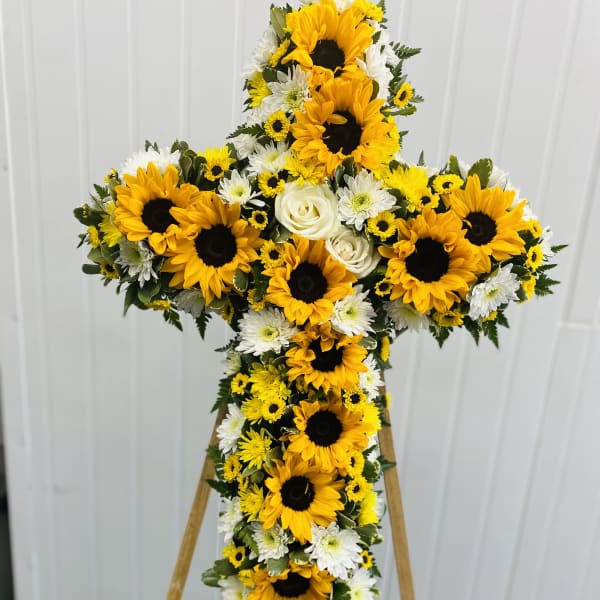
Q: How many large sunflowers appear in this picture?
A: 11